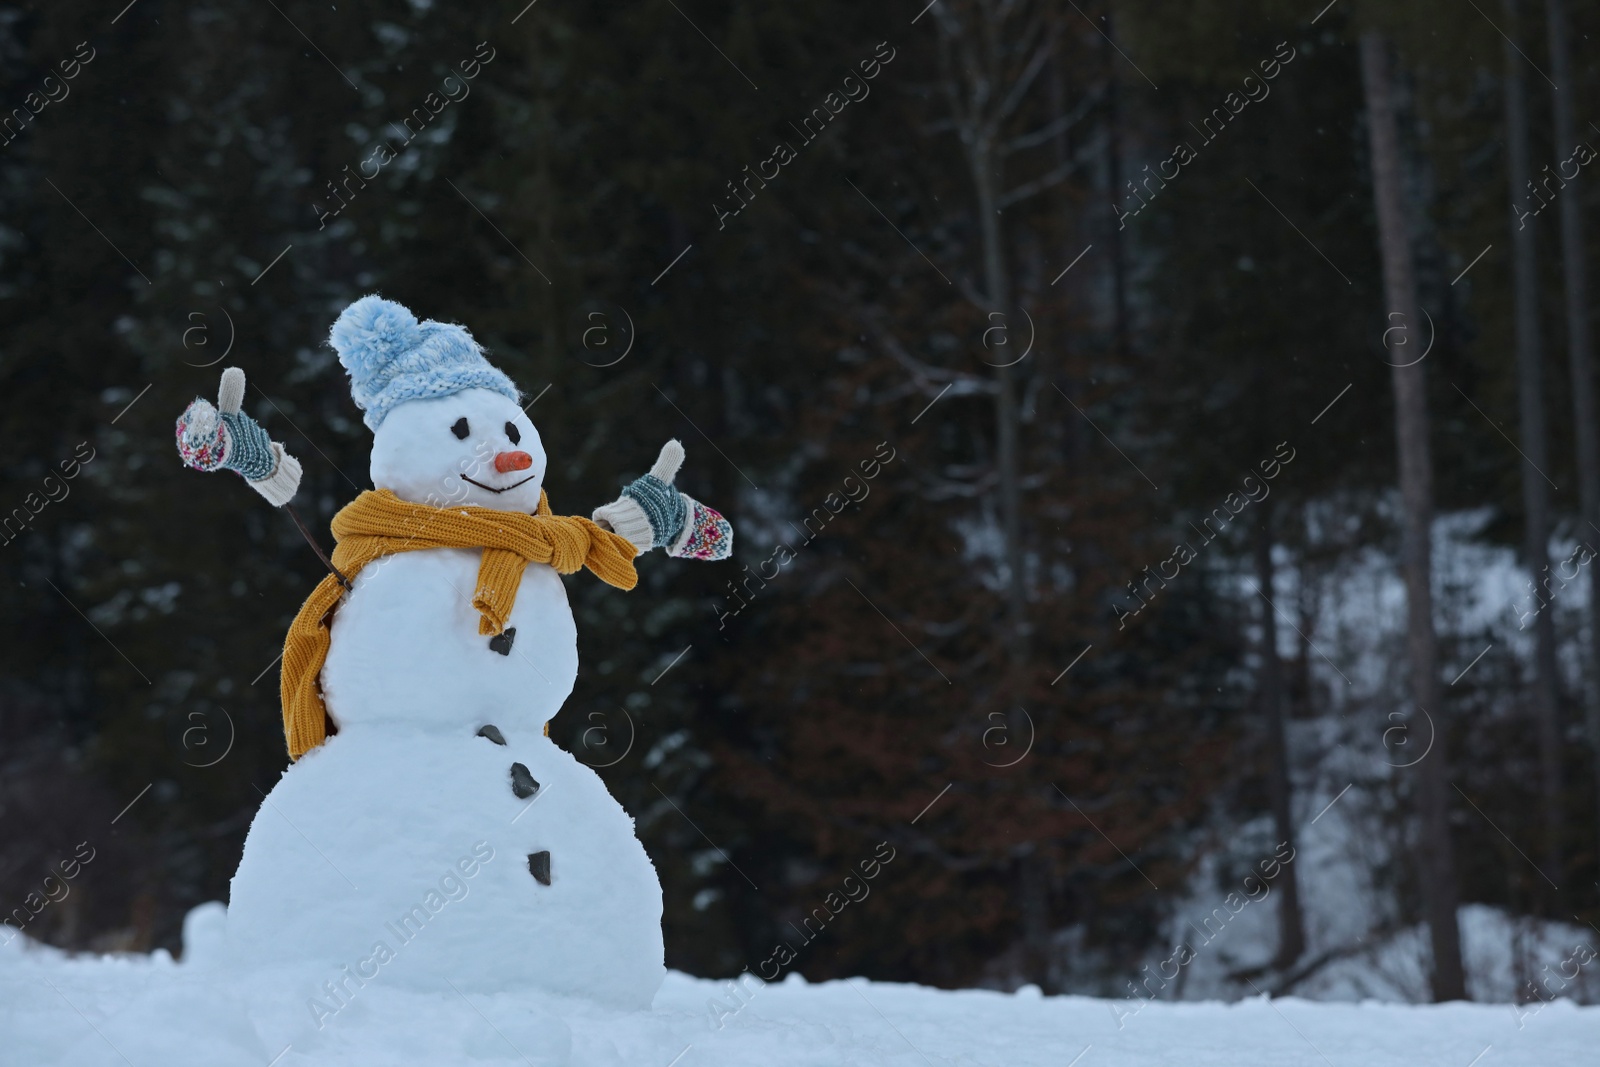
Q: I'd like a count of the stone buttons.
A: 4